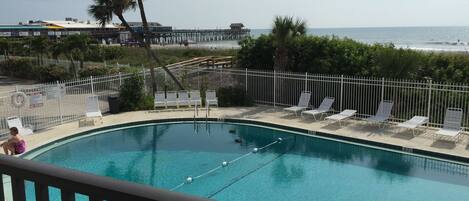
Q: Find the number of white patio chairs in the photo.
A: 13